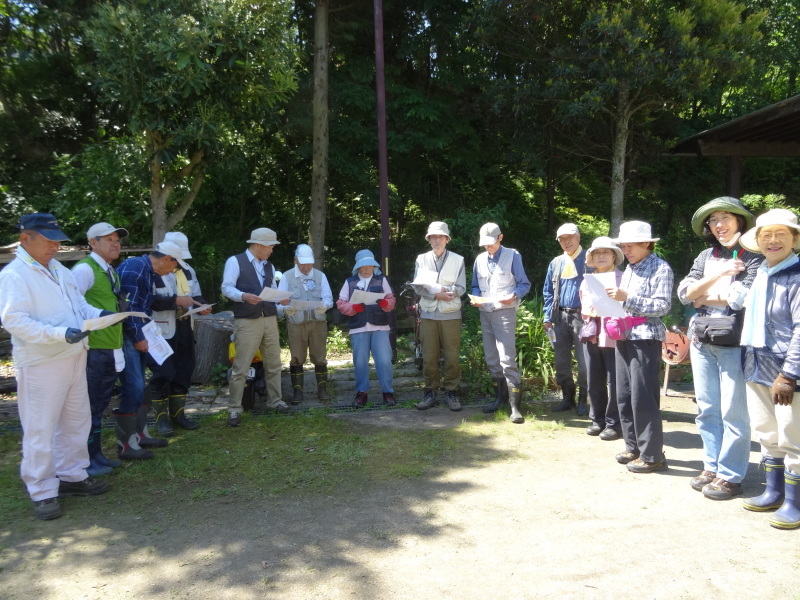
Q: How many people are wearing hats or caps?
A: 14